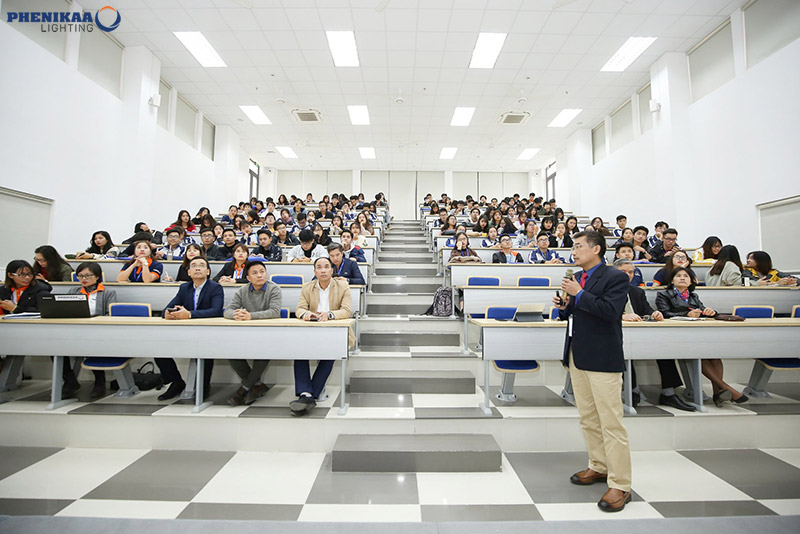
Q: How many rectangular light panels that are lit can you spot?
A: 12